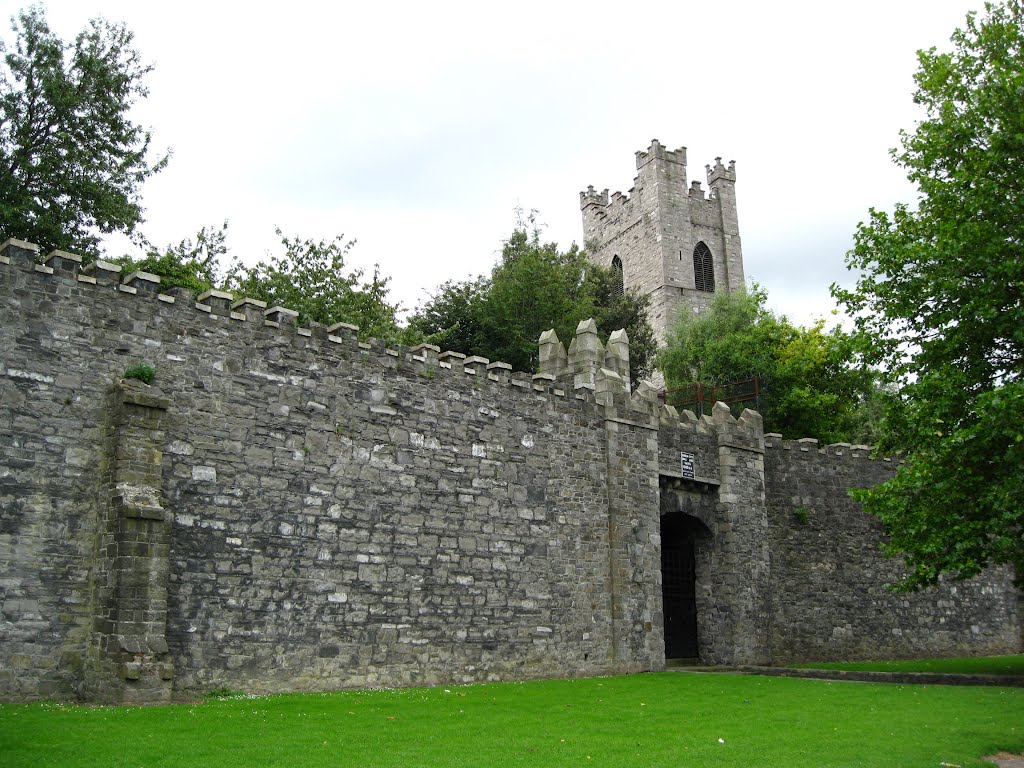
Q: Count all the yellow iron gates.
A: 0